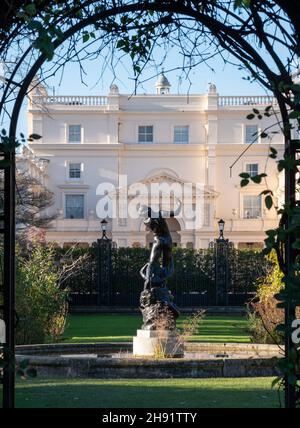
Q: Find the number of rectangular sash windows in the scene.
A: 8